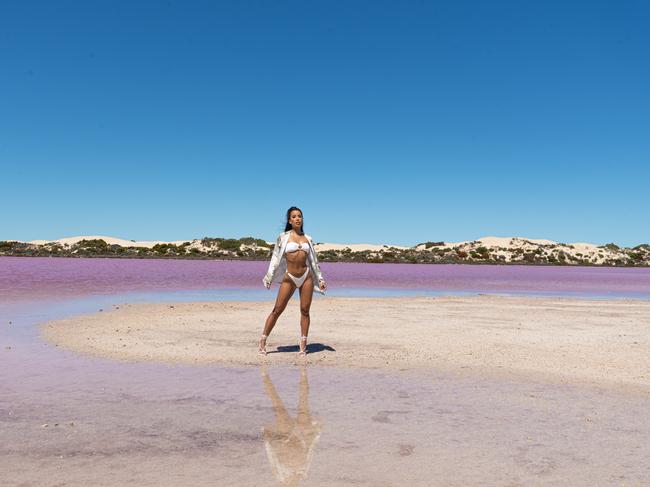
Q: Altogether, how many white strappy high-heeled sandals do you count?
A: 2